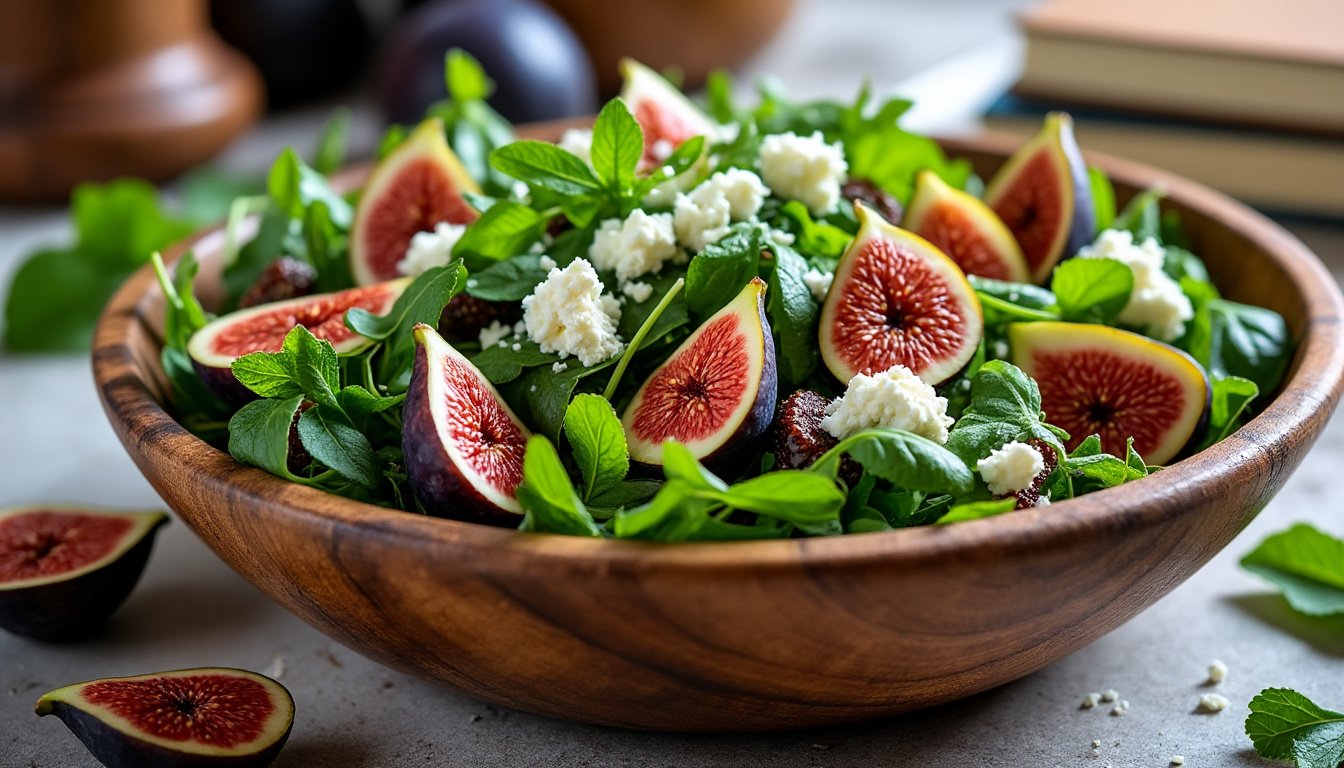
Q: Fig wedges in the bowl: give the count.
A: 9